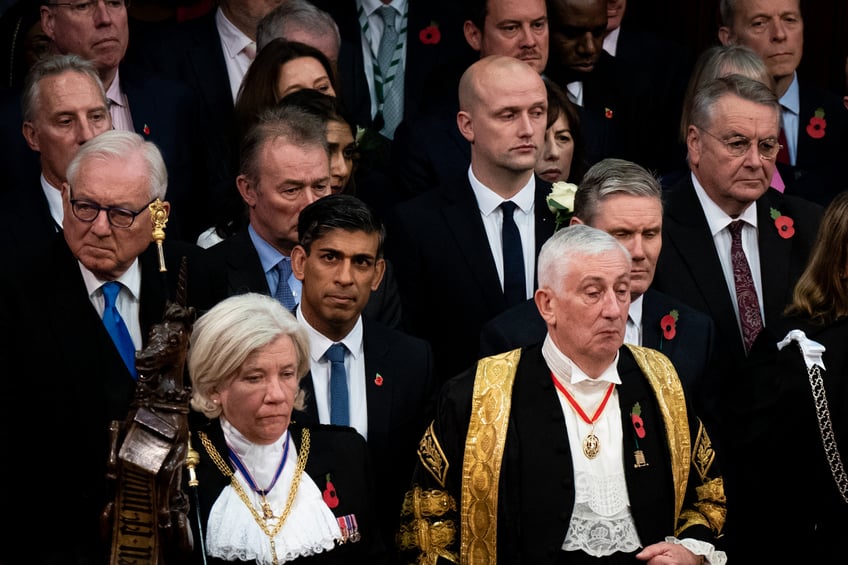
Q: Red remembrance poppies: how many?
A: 9